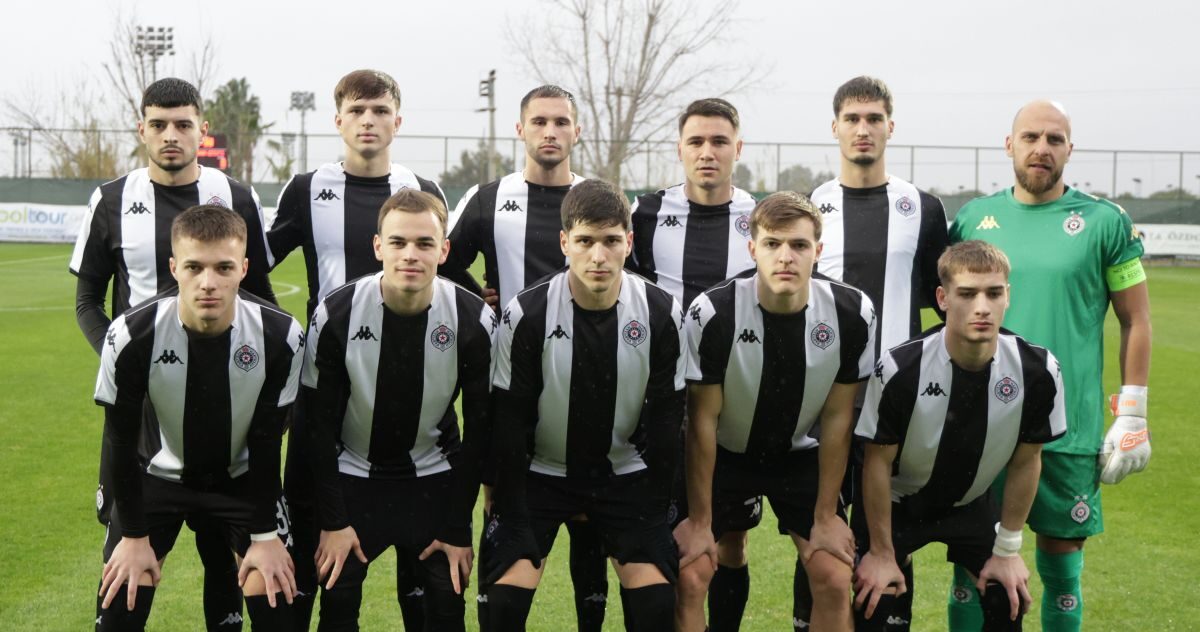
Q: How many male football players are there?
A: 11